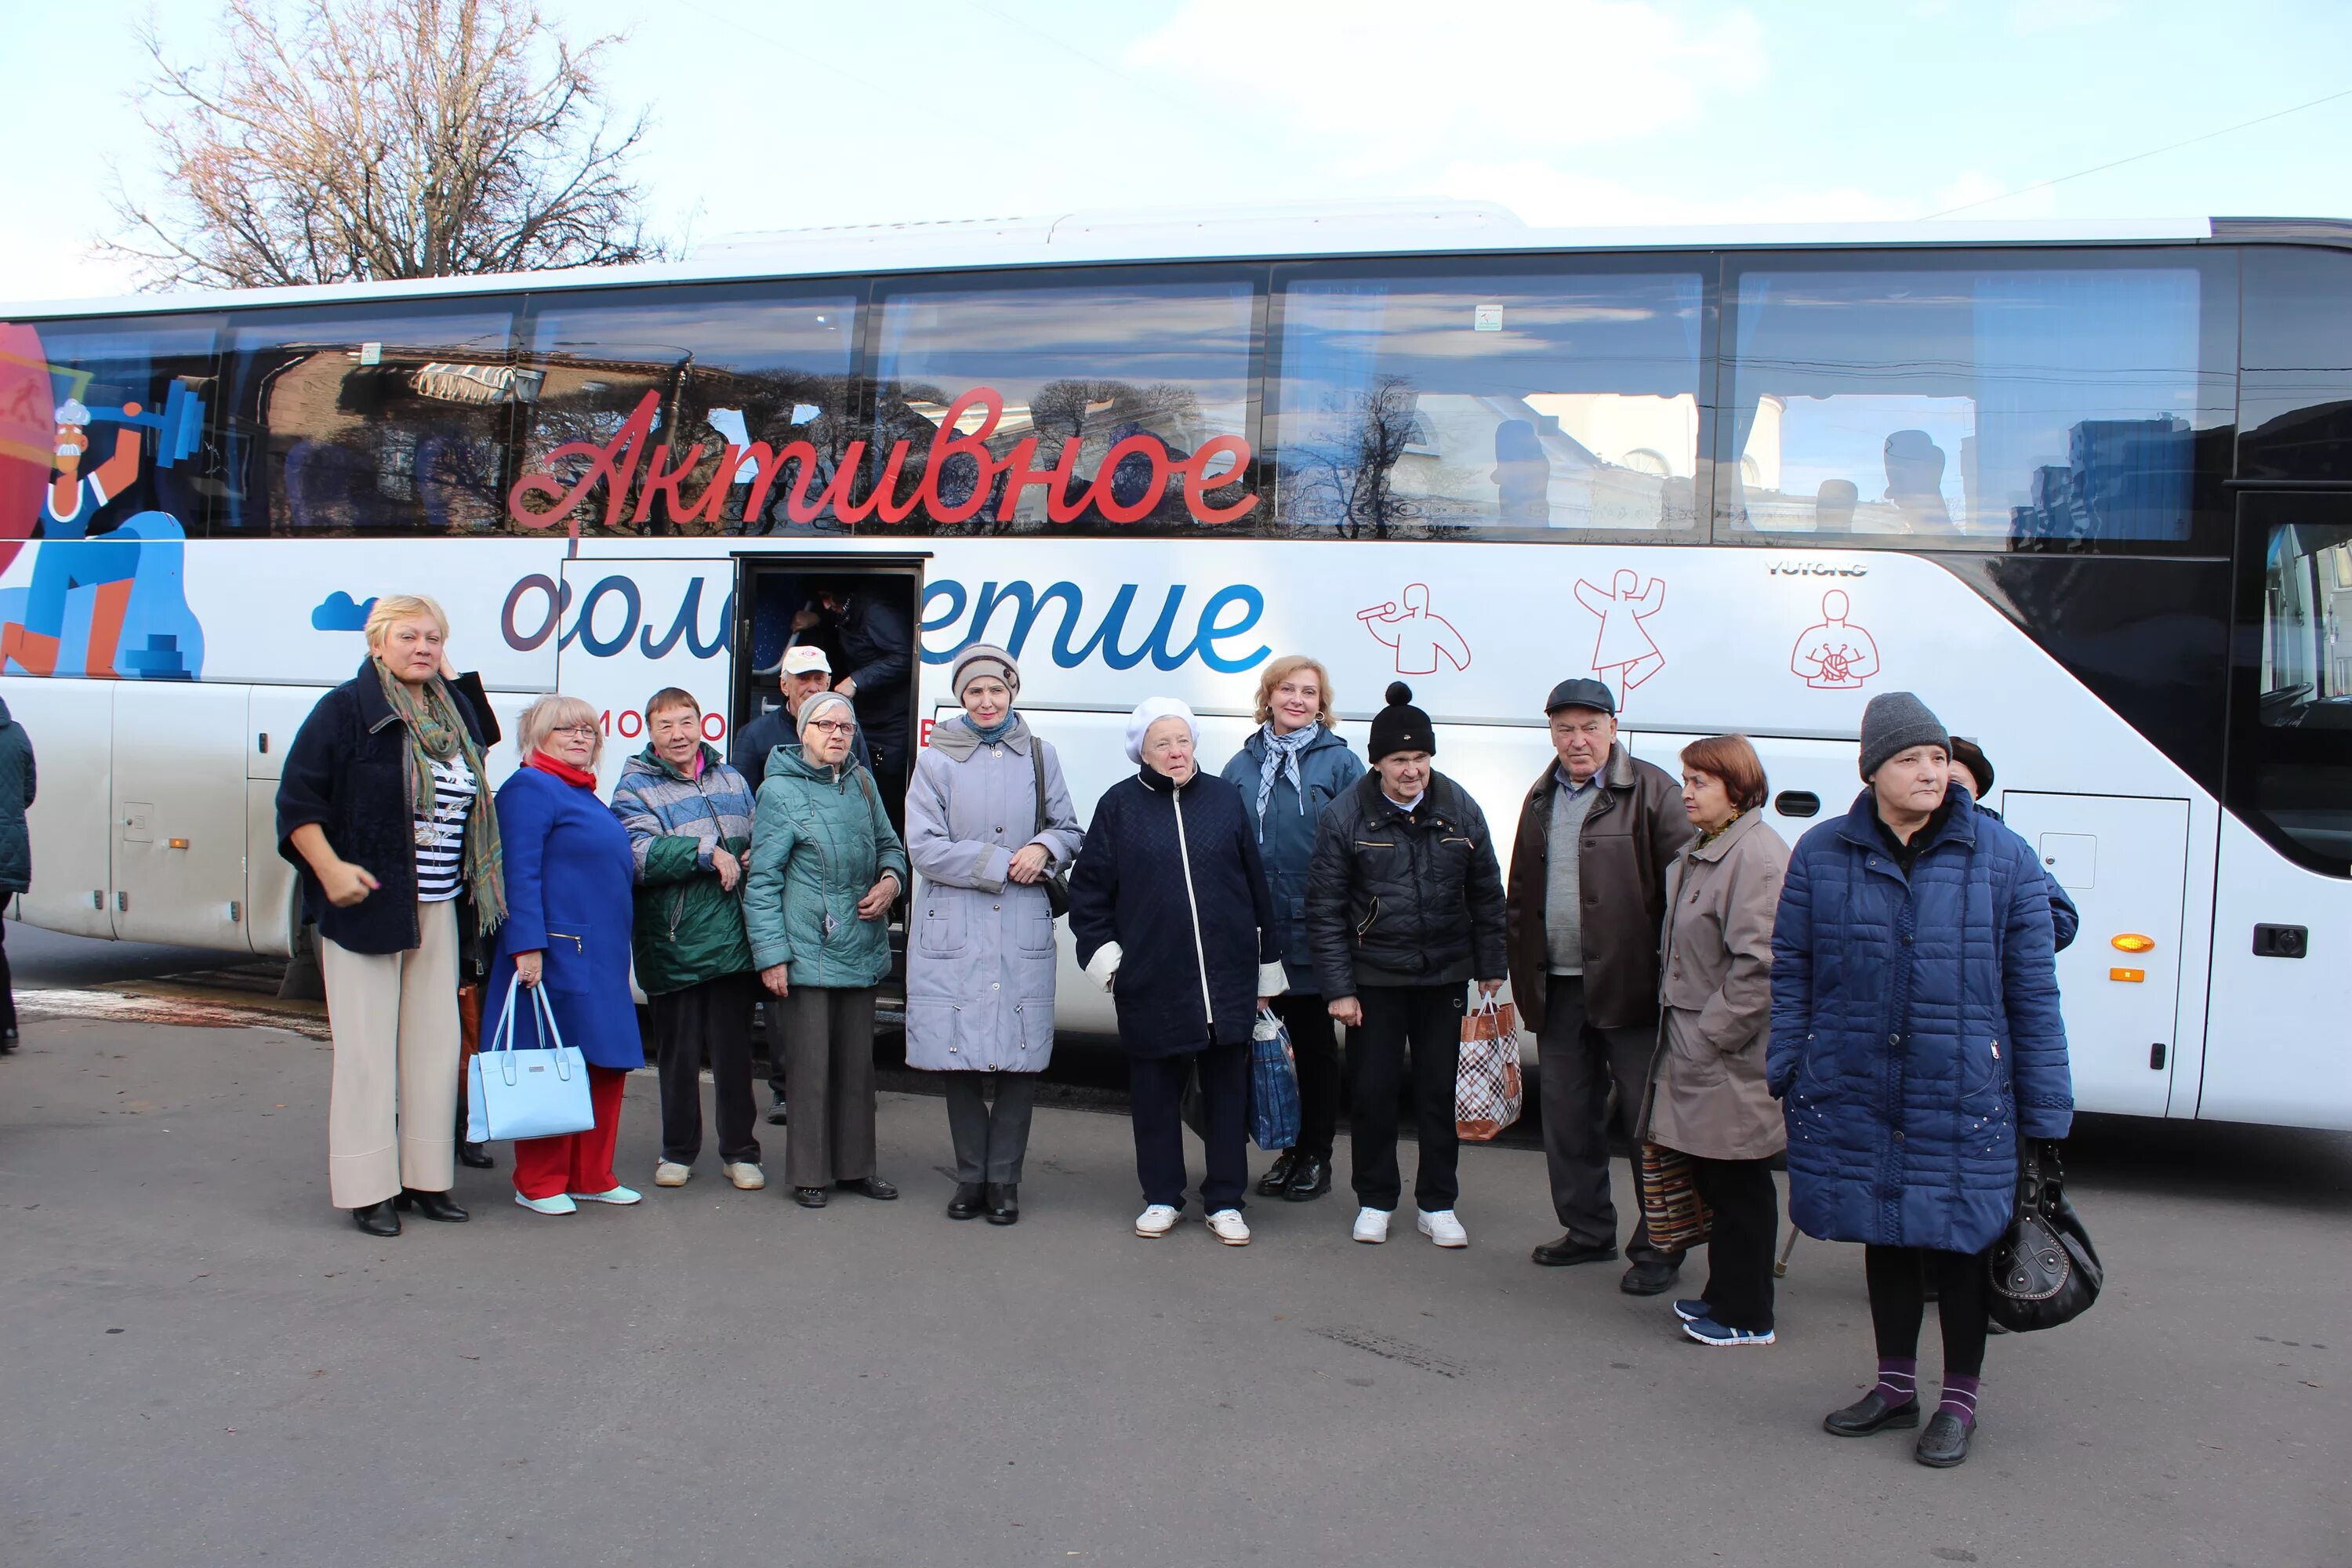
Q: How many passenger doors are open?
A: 1